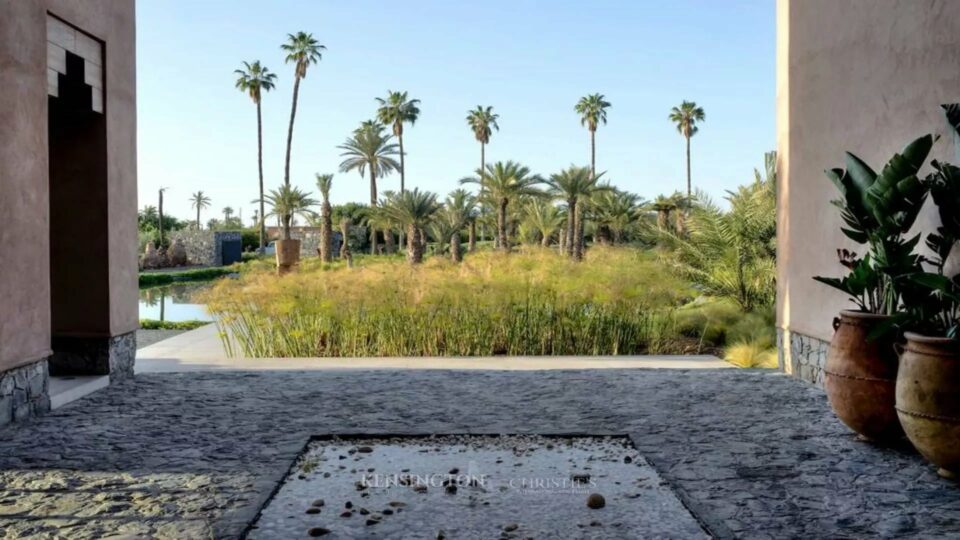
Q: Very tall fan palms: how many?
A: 6